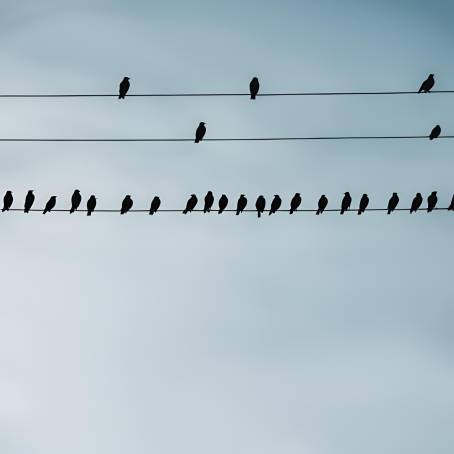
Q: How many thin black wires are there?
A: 3